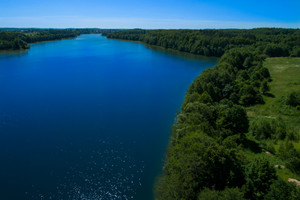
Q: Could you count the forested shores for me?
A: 2